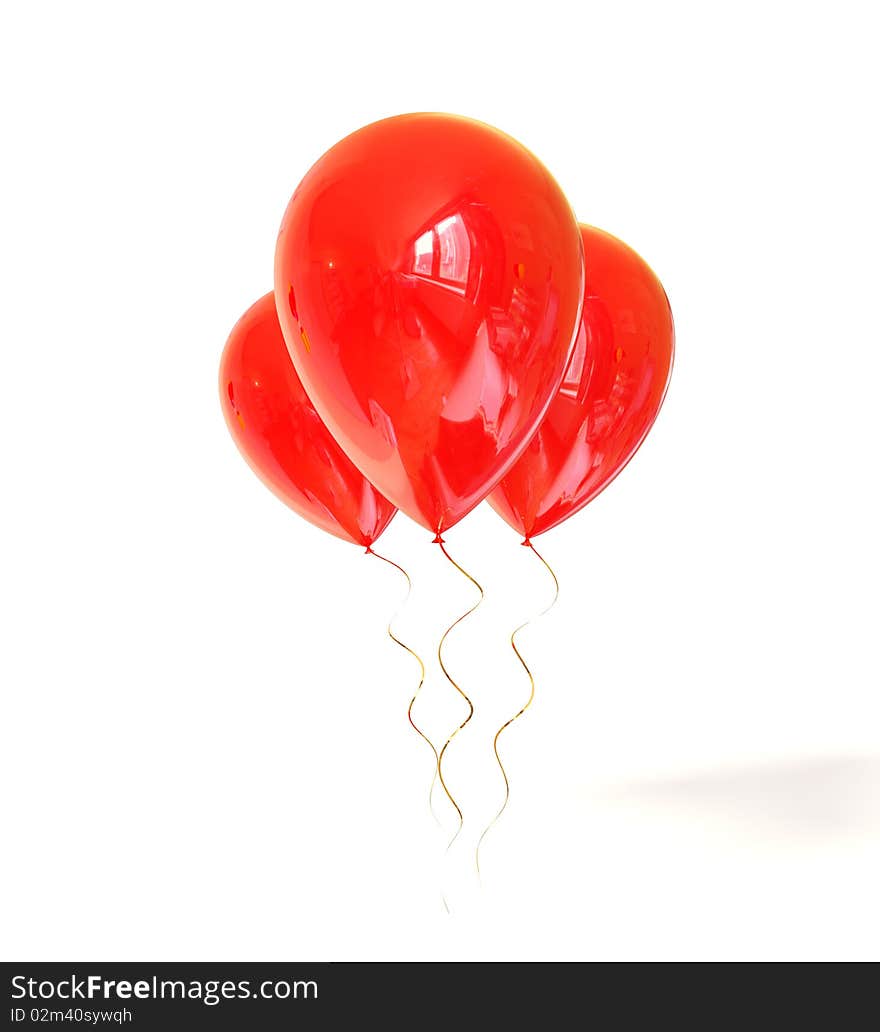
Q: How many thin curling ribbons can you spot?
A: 3